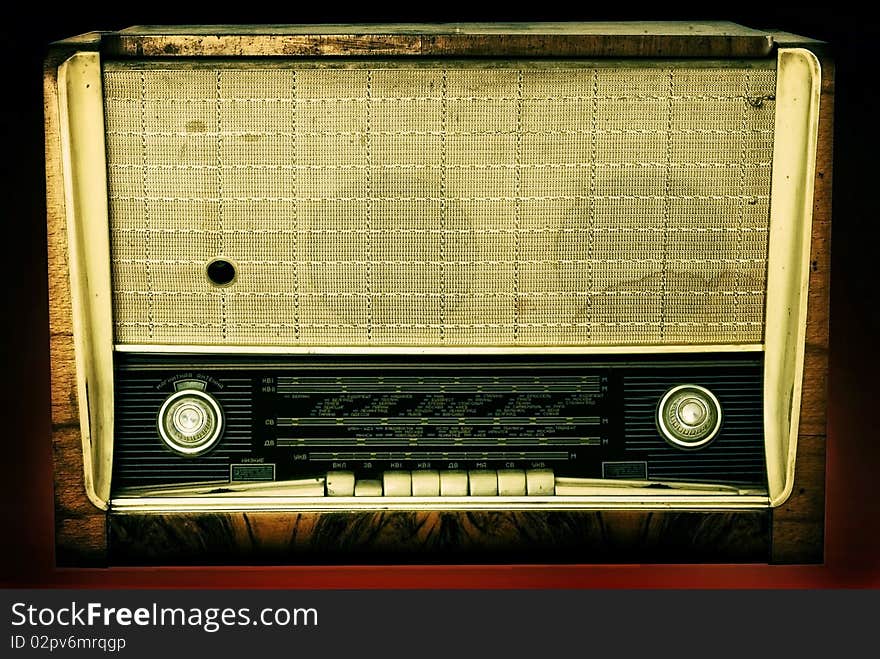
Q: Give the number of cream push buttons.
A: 8